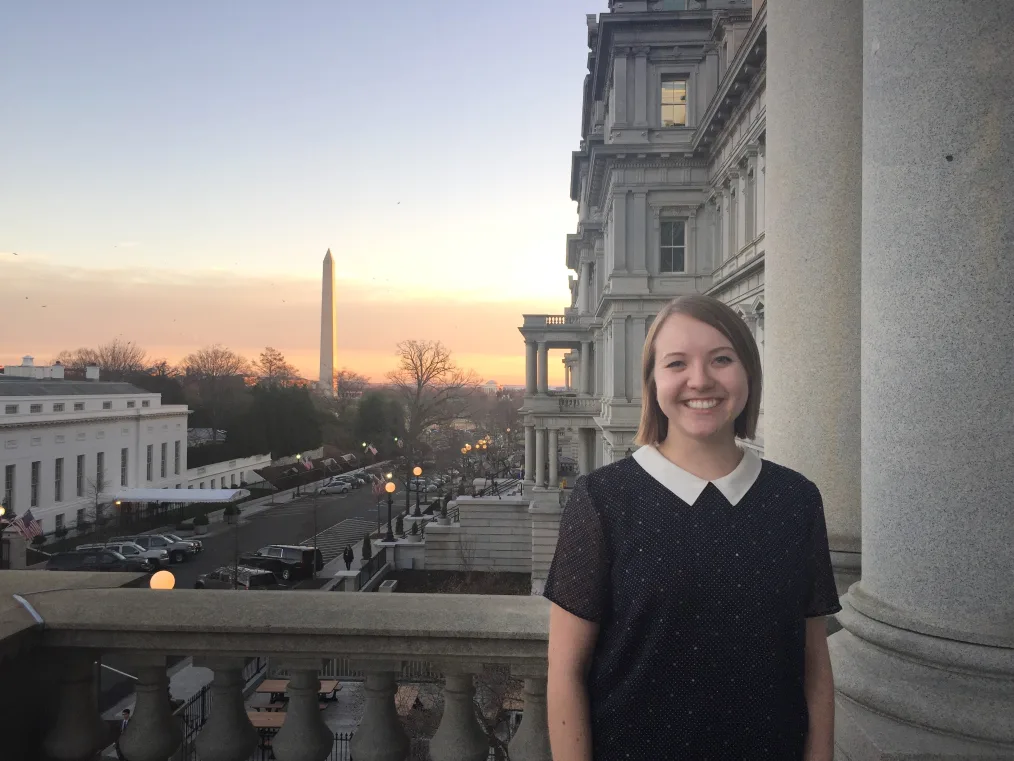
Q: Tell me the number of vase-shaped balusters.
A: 7